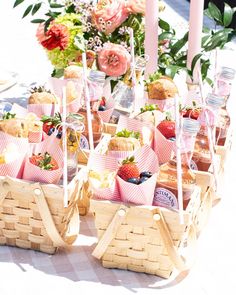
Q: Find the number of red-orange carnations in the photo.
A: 1